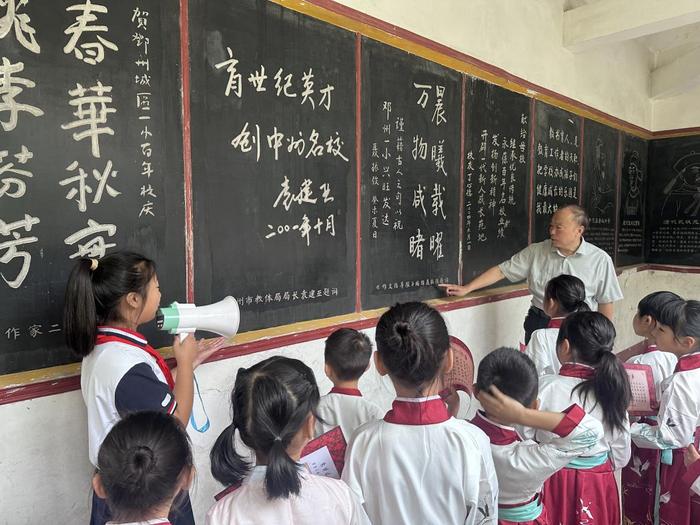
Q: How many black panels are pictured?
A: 8